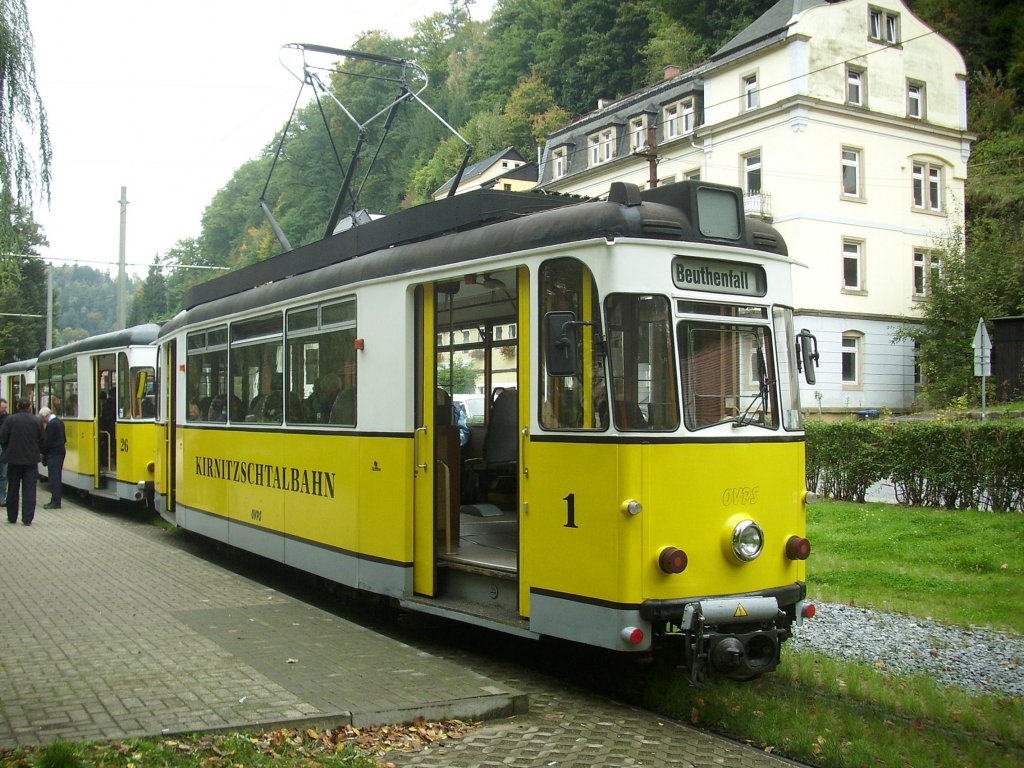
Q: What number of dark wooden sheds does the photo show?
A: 1